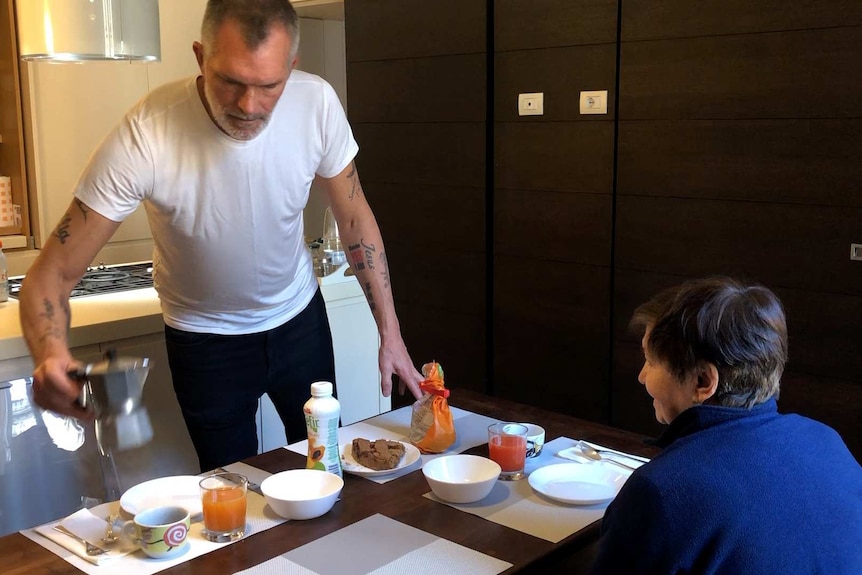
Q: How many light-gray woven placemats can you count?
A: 4